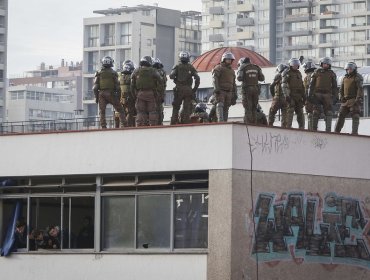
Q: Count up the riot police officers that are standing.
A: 12